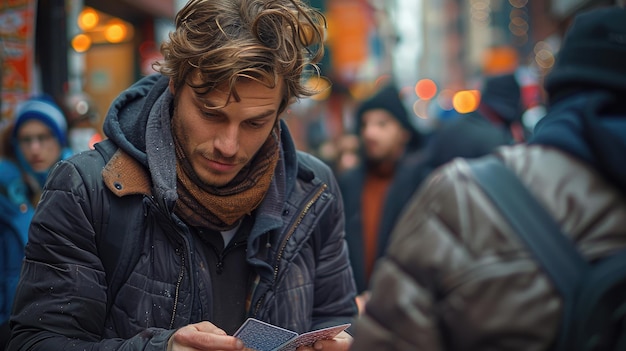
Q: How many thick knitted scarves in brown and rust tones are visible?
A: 1